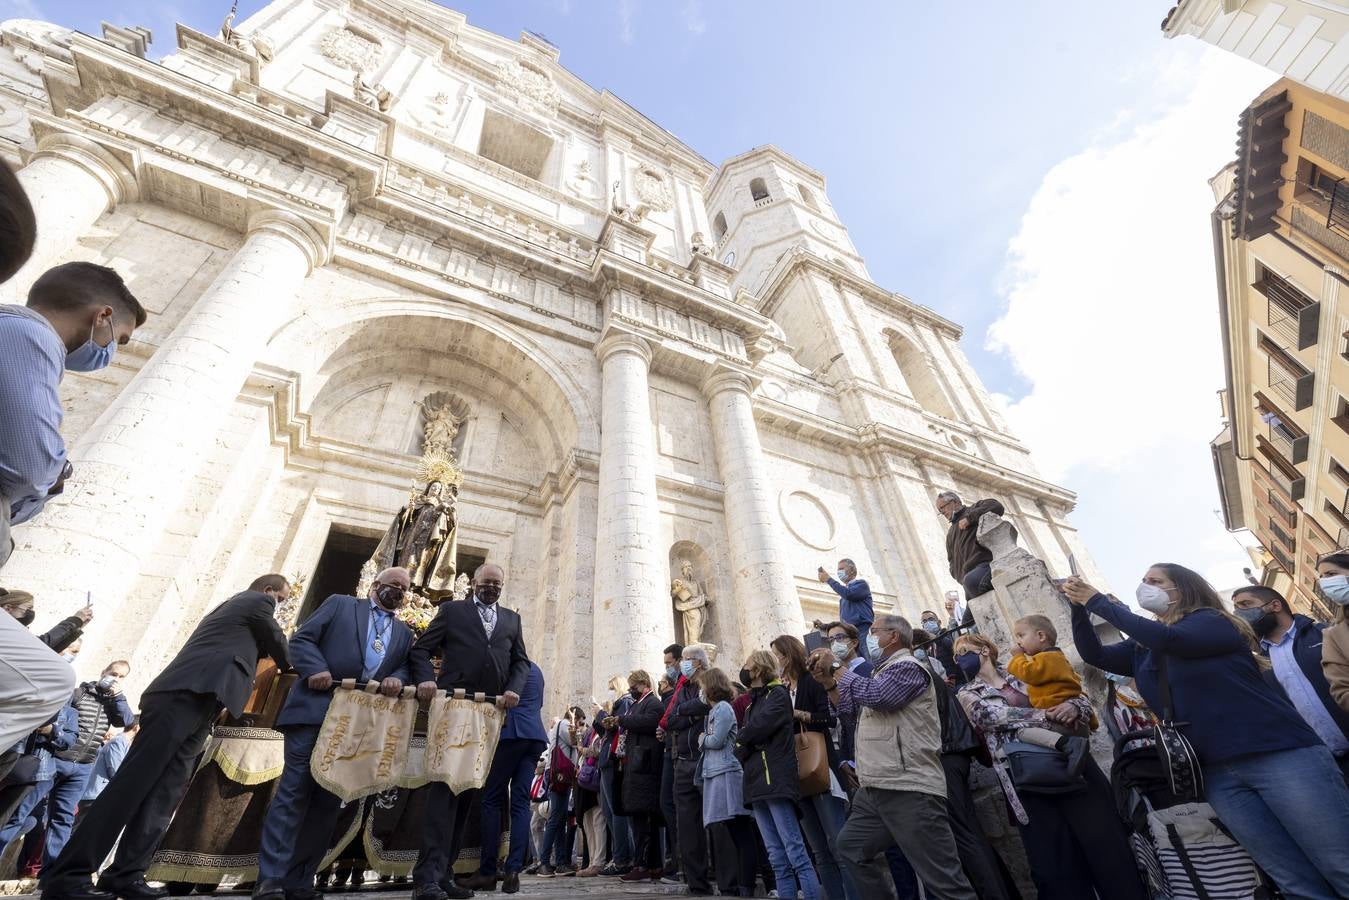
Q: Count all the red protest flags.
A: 0